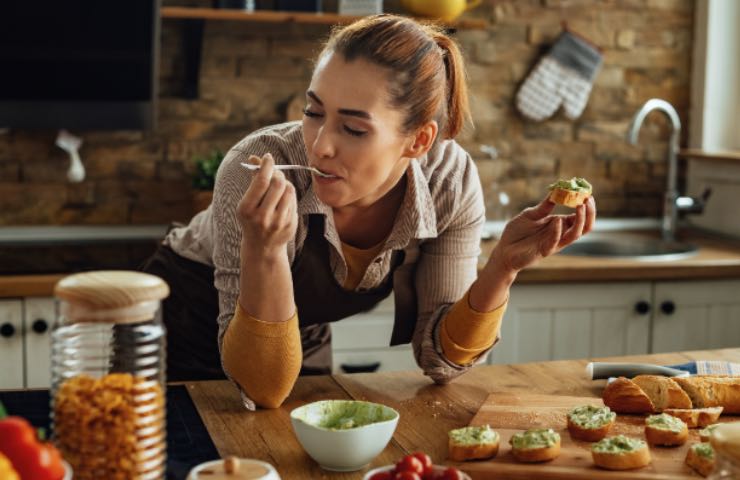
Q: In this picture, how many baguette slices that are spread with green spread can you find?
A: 8